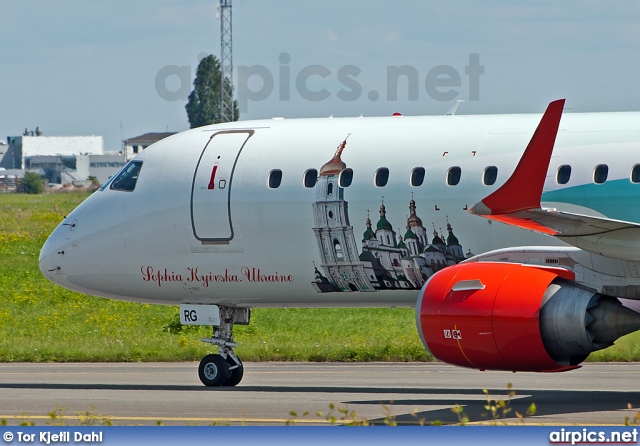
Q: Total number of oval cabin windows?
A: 10